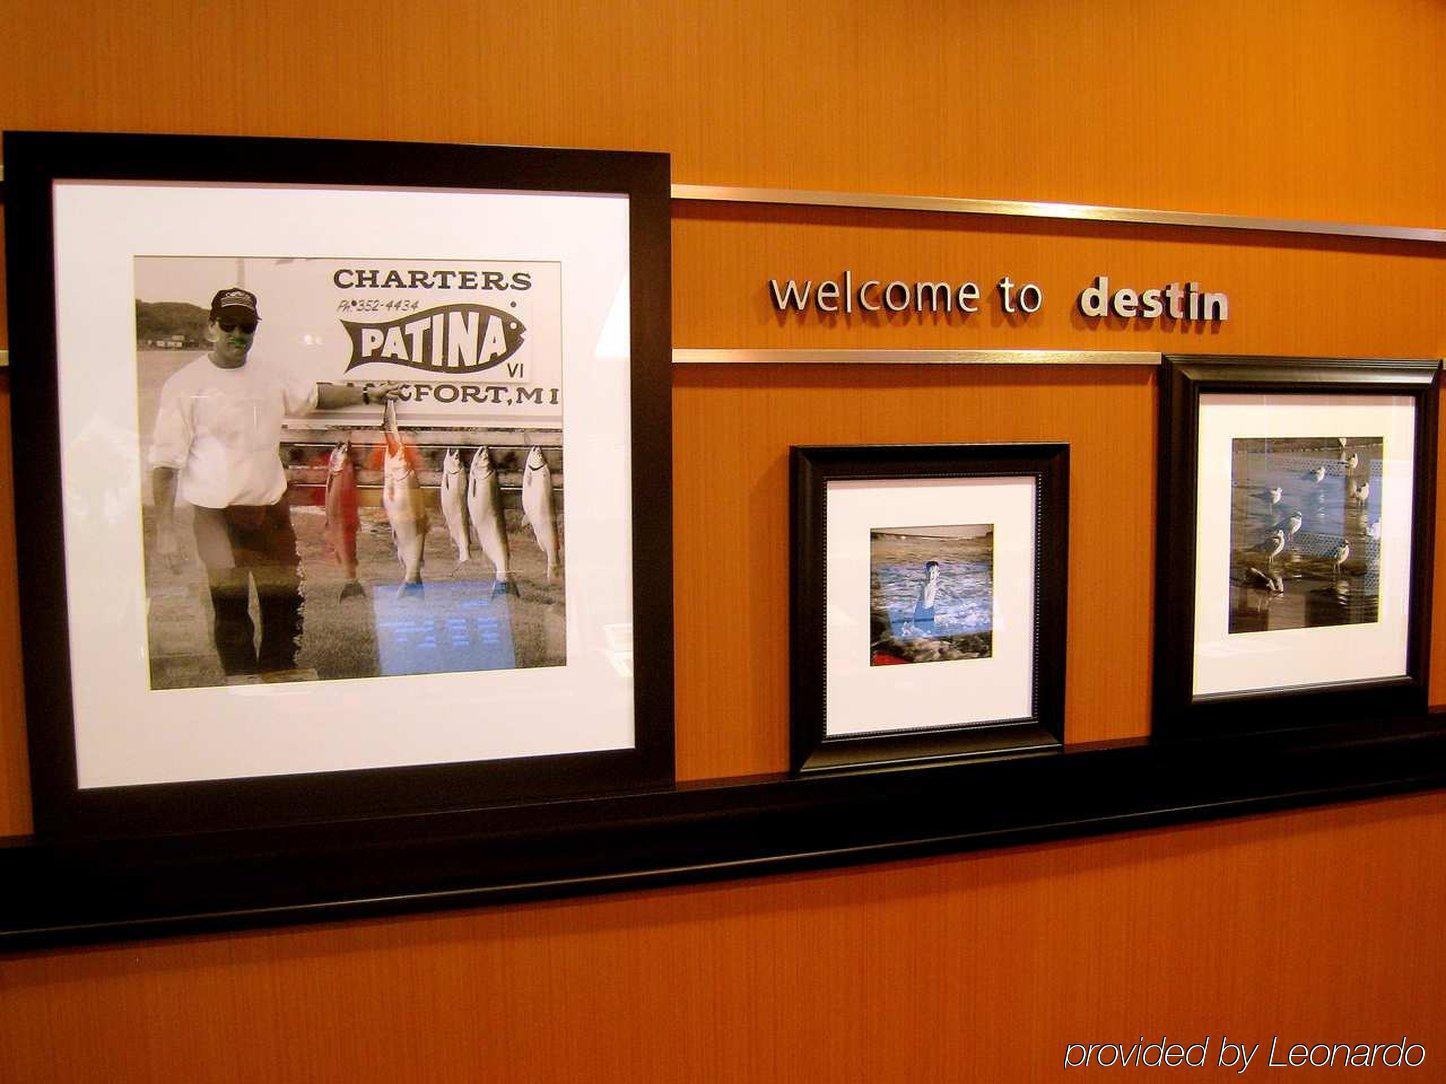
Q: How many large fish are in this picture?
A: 5